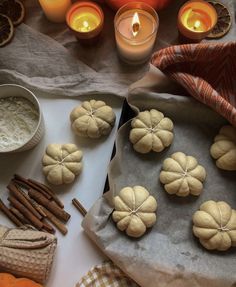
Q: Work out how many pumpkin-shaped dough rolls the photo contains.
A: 7